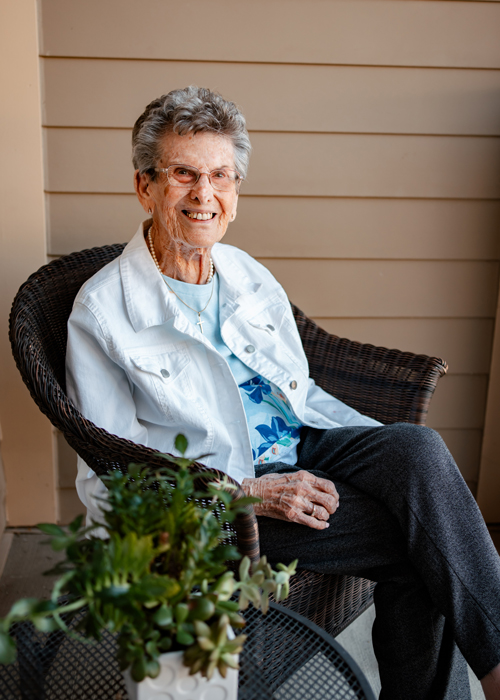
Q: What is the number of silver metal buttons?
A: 4